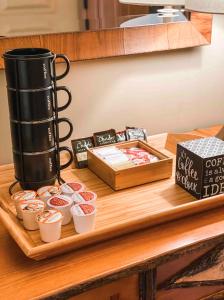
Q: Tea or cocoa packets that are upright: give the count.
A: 4